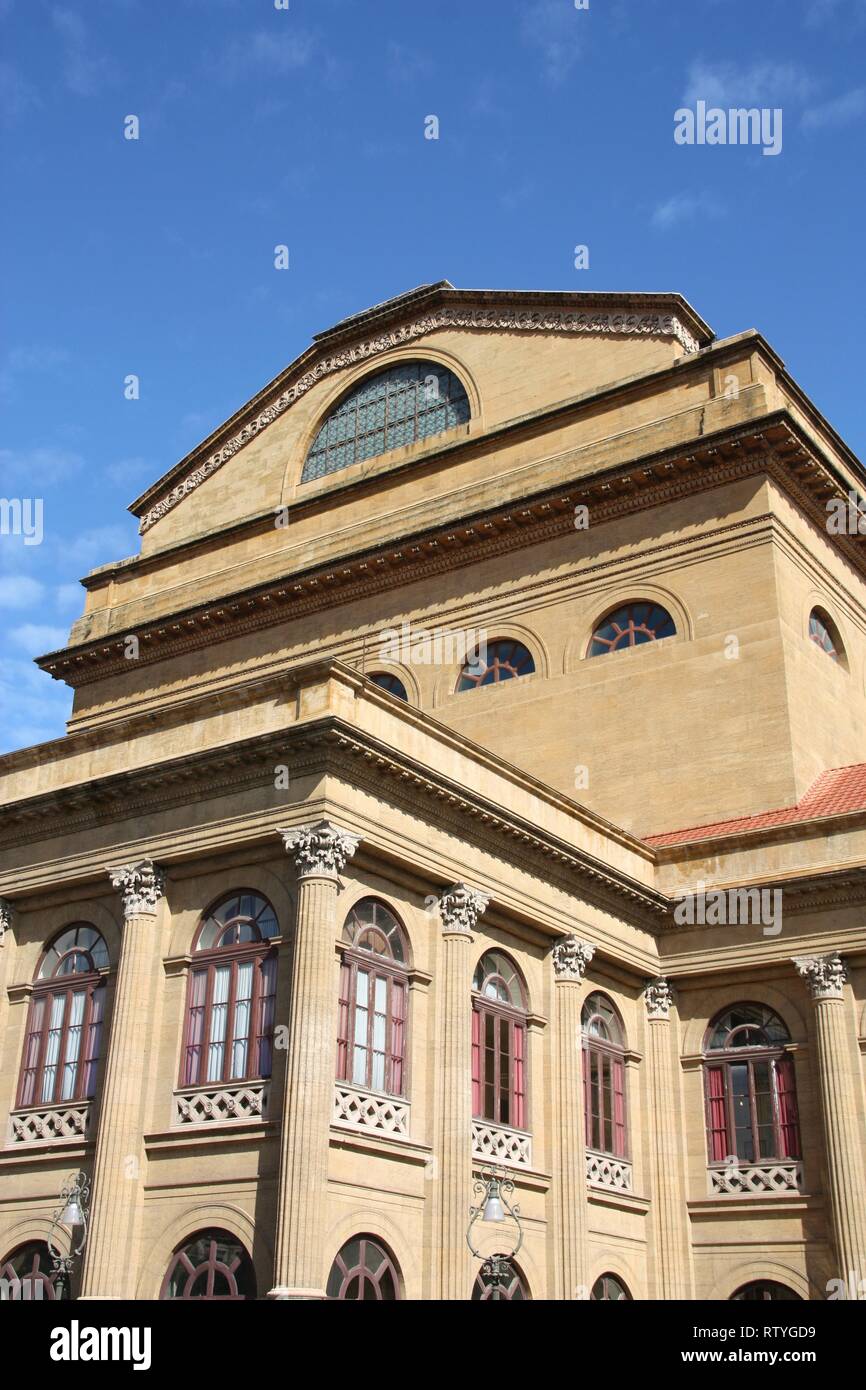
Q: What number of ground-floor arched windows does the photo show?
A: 6